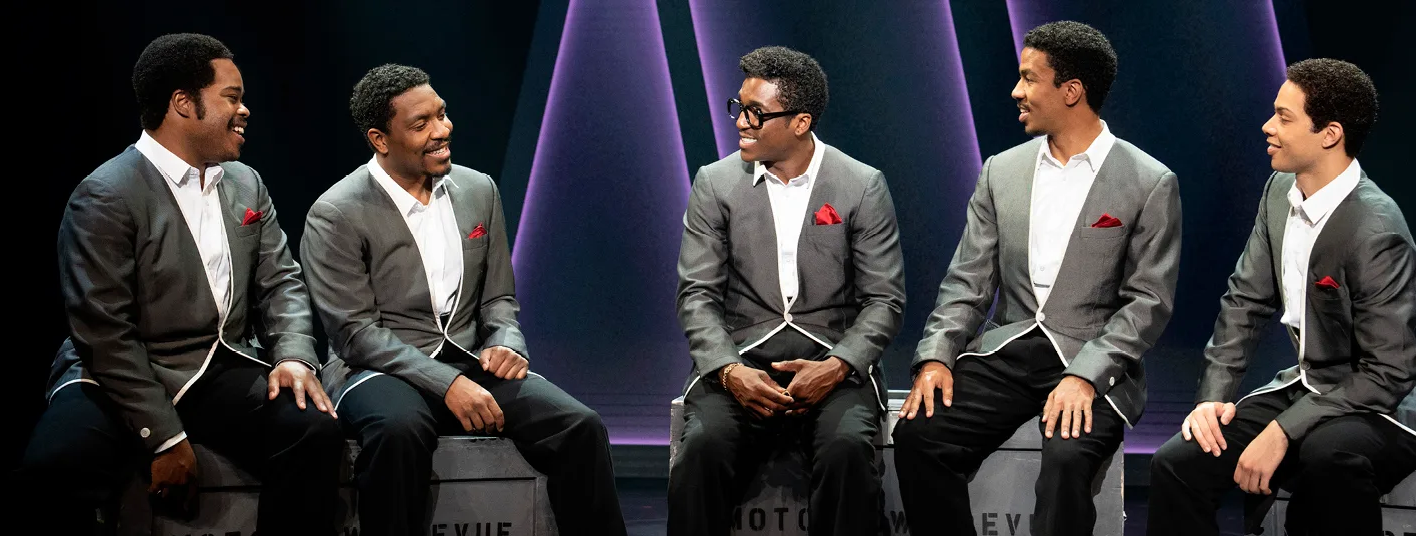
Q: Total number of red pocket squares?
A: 5